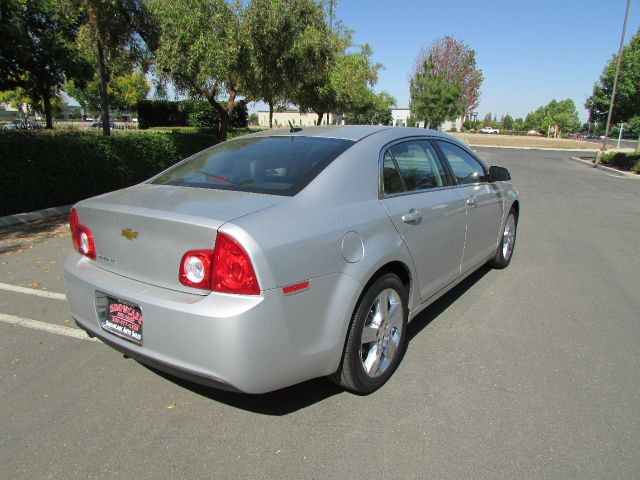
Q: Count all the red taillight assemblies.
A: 2